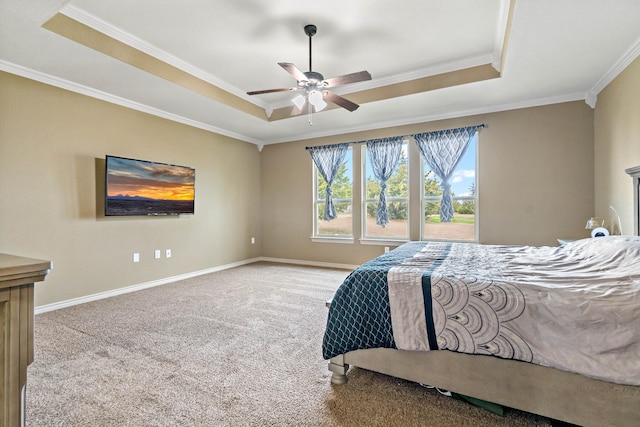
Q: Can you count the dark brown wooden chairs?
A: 0